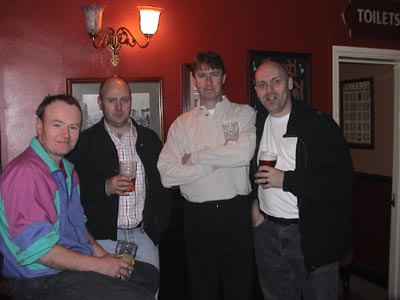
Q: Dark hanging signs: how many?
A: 1